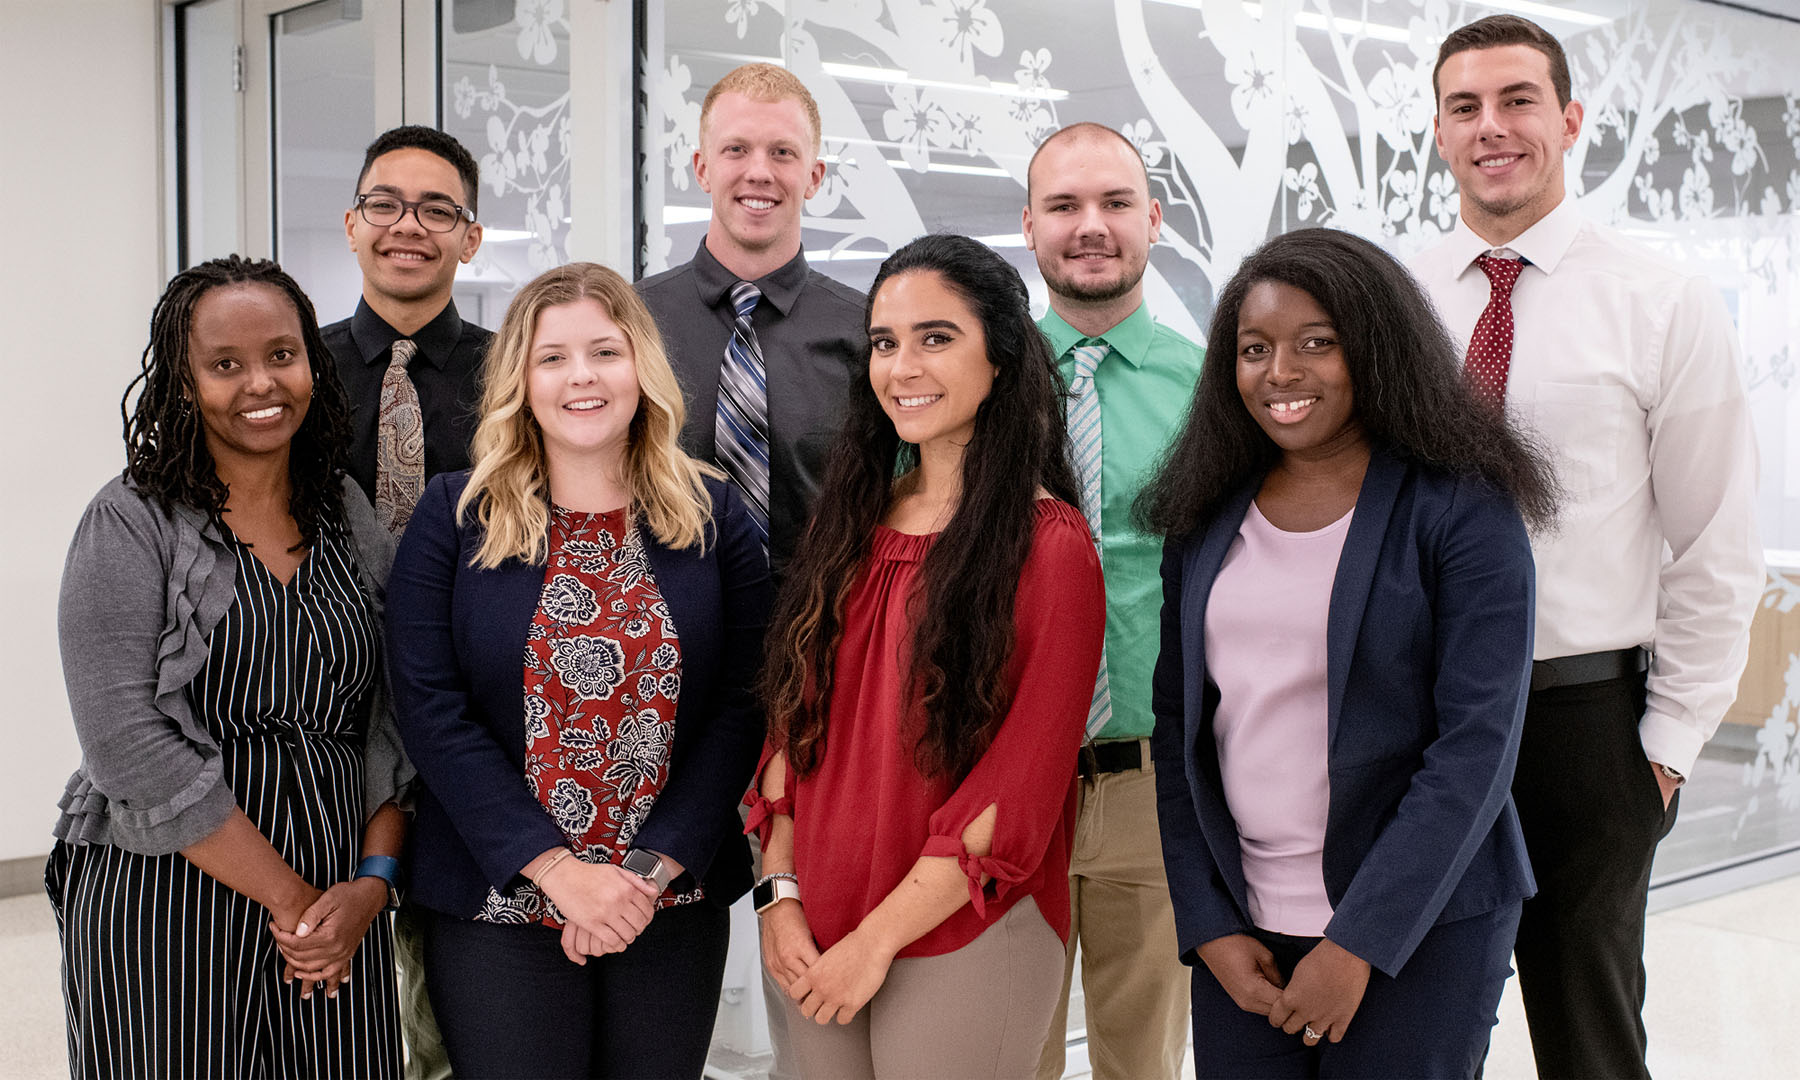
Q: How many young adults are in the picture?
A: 8